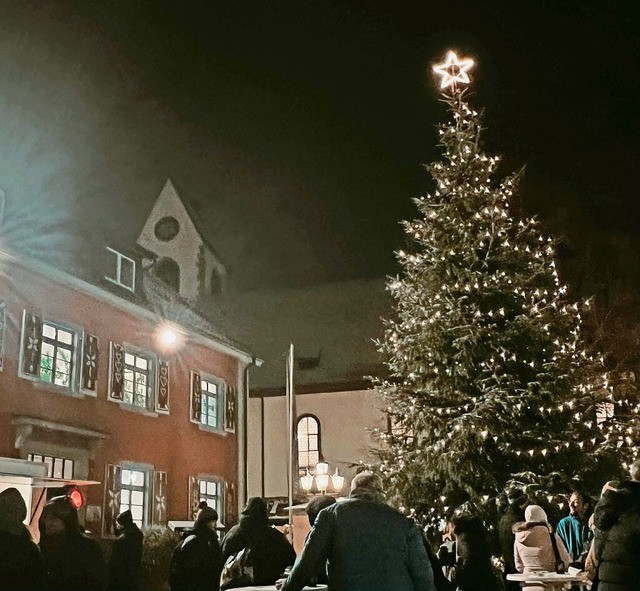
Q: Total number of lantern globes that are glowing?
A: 4